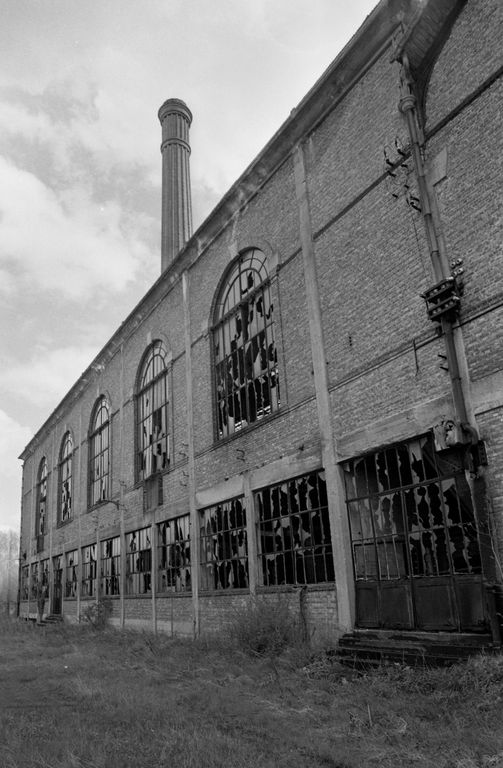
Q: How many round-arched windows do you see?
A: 5